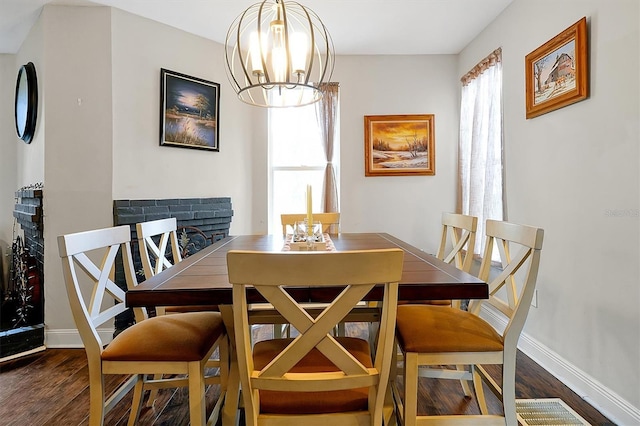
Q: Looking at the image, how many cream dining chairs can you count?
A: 6